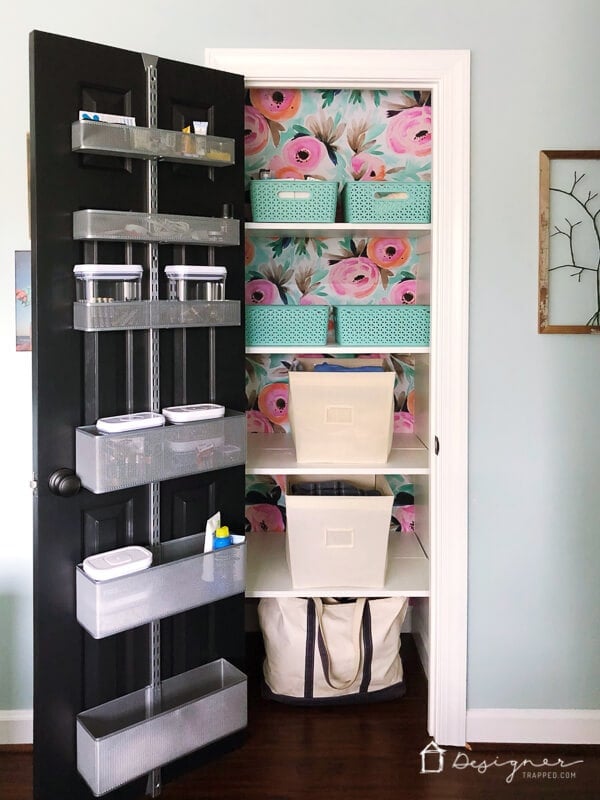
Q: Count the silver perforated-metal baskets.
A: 6